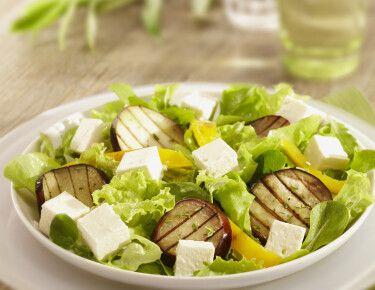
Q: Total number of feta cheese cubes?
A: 11